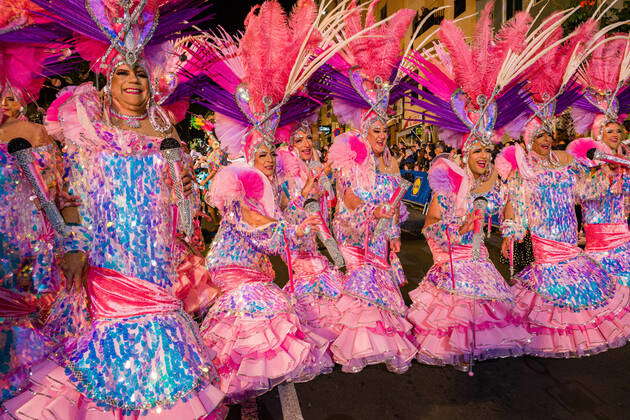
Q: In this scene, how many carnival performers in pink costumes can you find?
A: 8